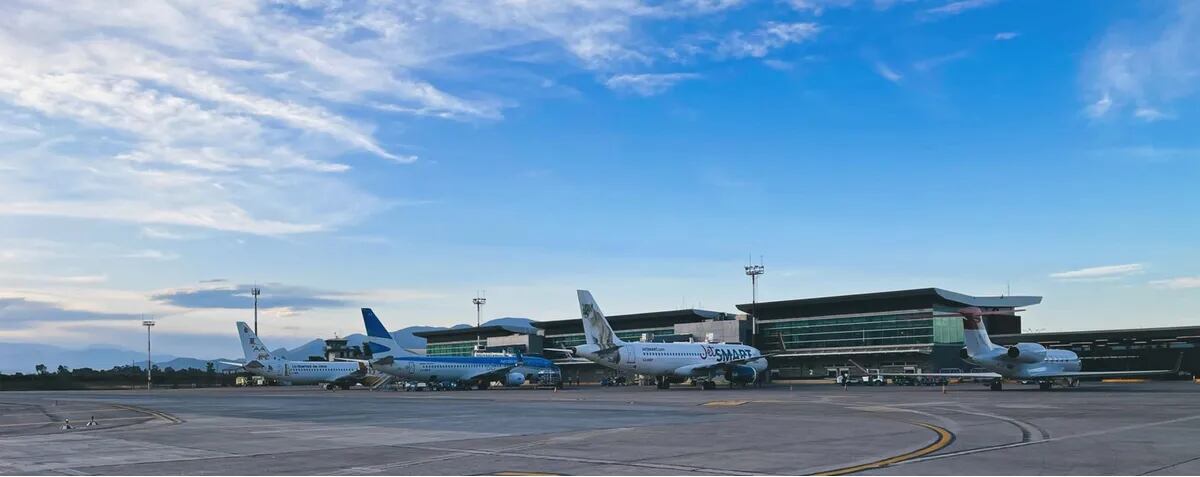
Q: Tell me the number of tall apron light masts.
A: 4